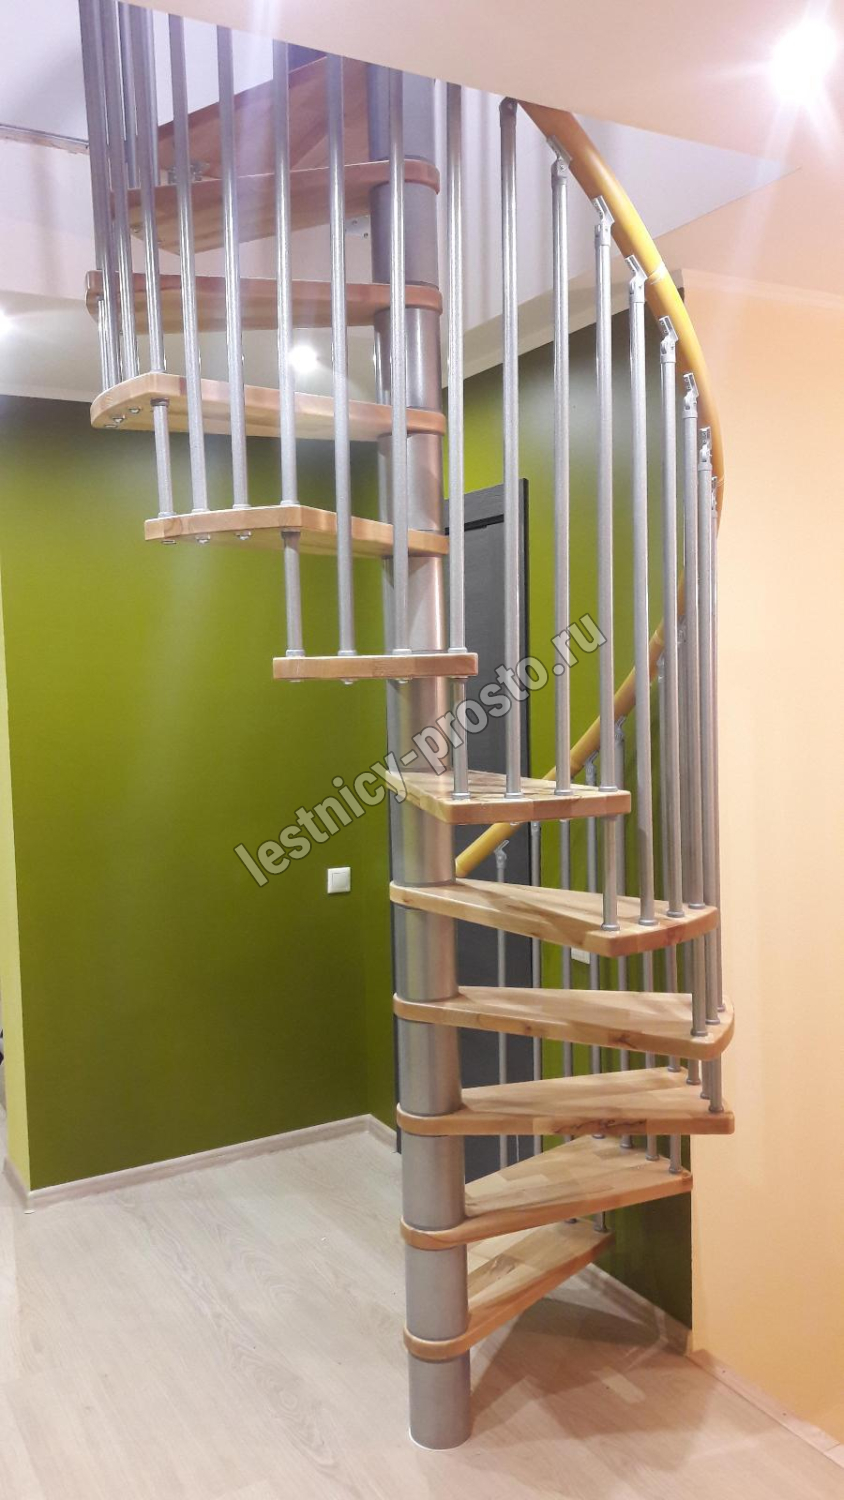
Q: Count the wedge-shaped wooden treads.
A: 12